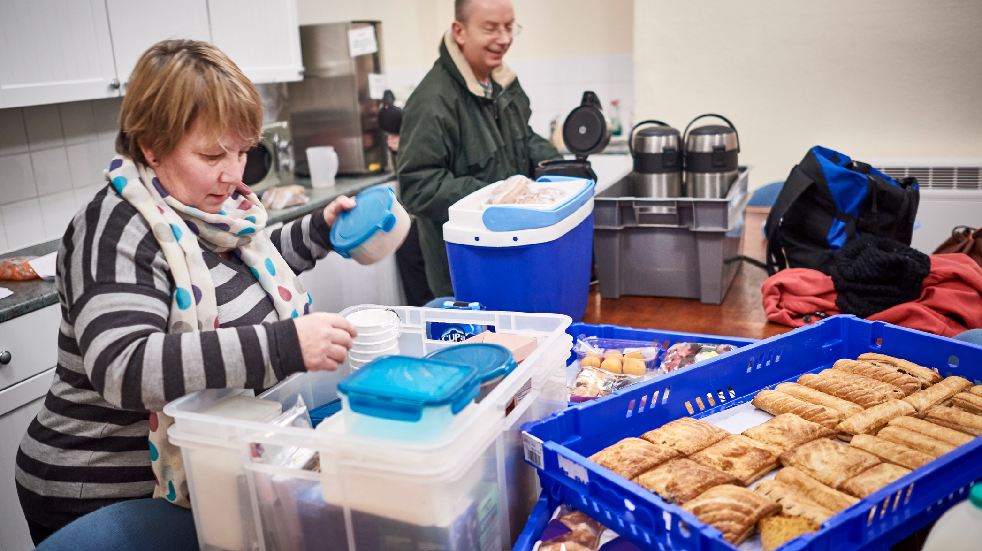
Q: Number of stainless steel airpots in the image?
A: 2